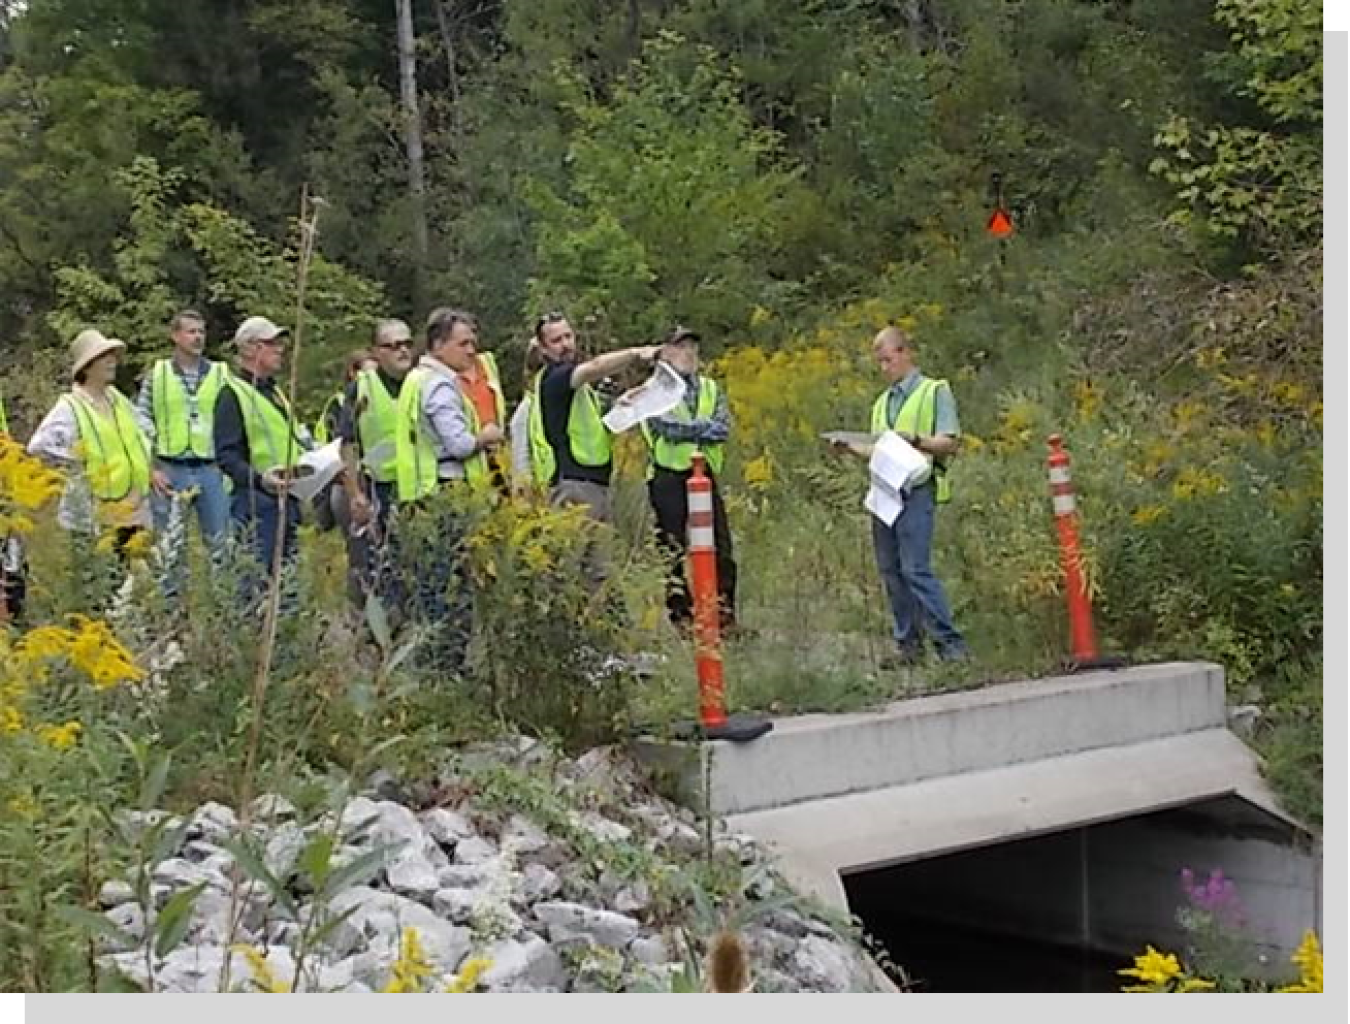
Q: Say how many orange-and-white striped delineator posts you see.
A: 2